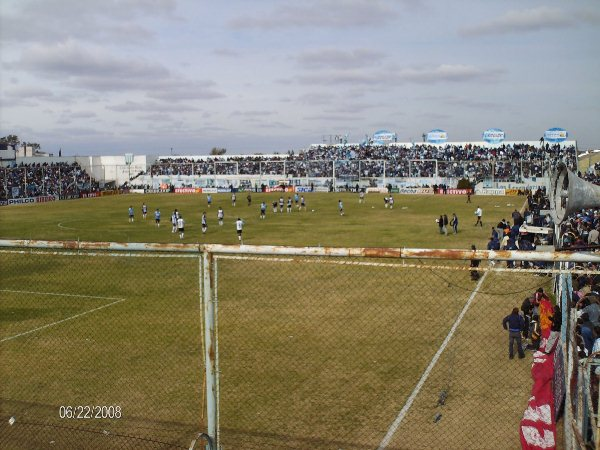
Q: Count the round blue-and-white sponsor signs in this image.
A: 4